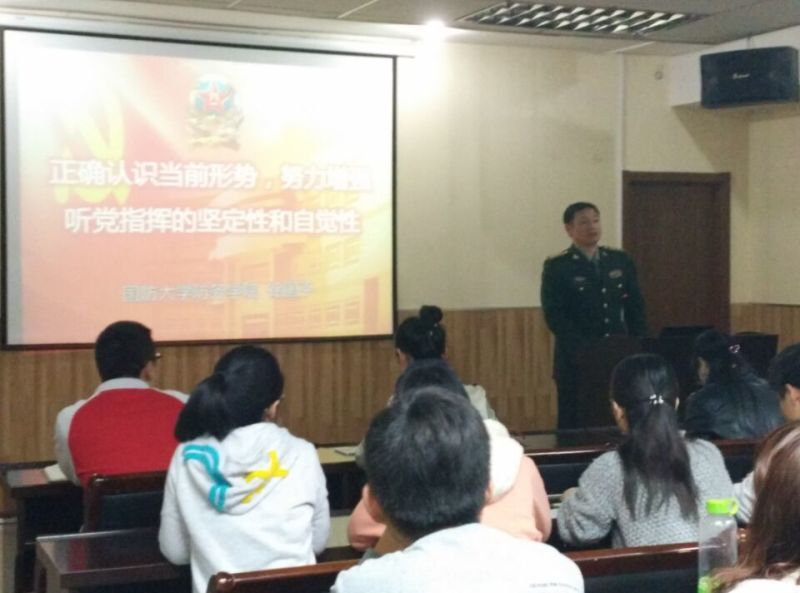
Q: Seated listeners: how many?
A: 9